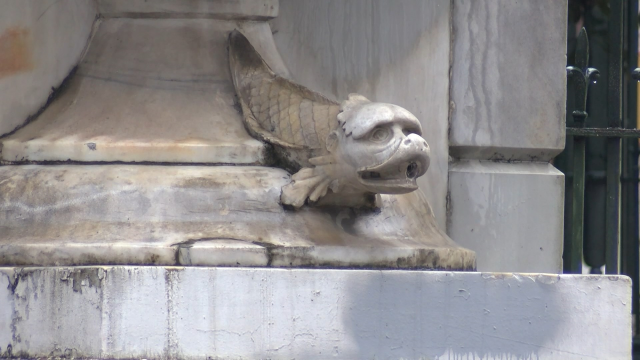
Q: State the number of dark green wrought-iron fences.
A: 1